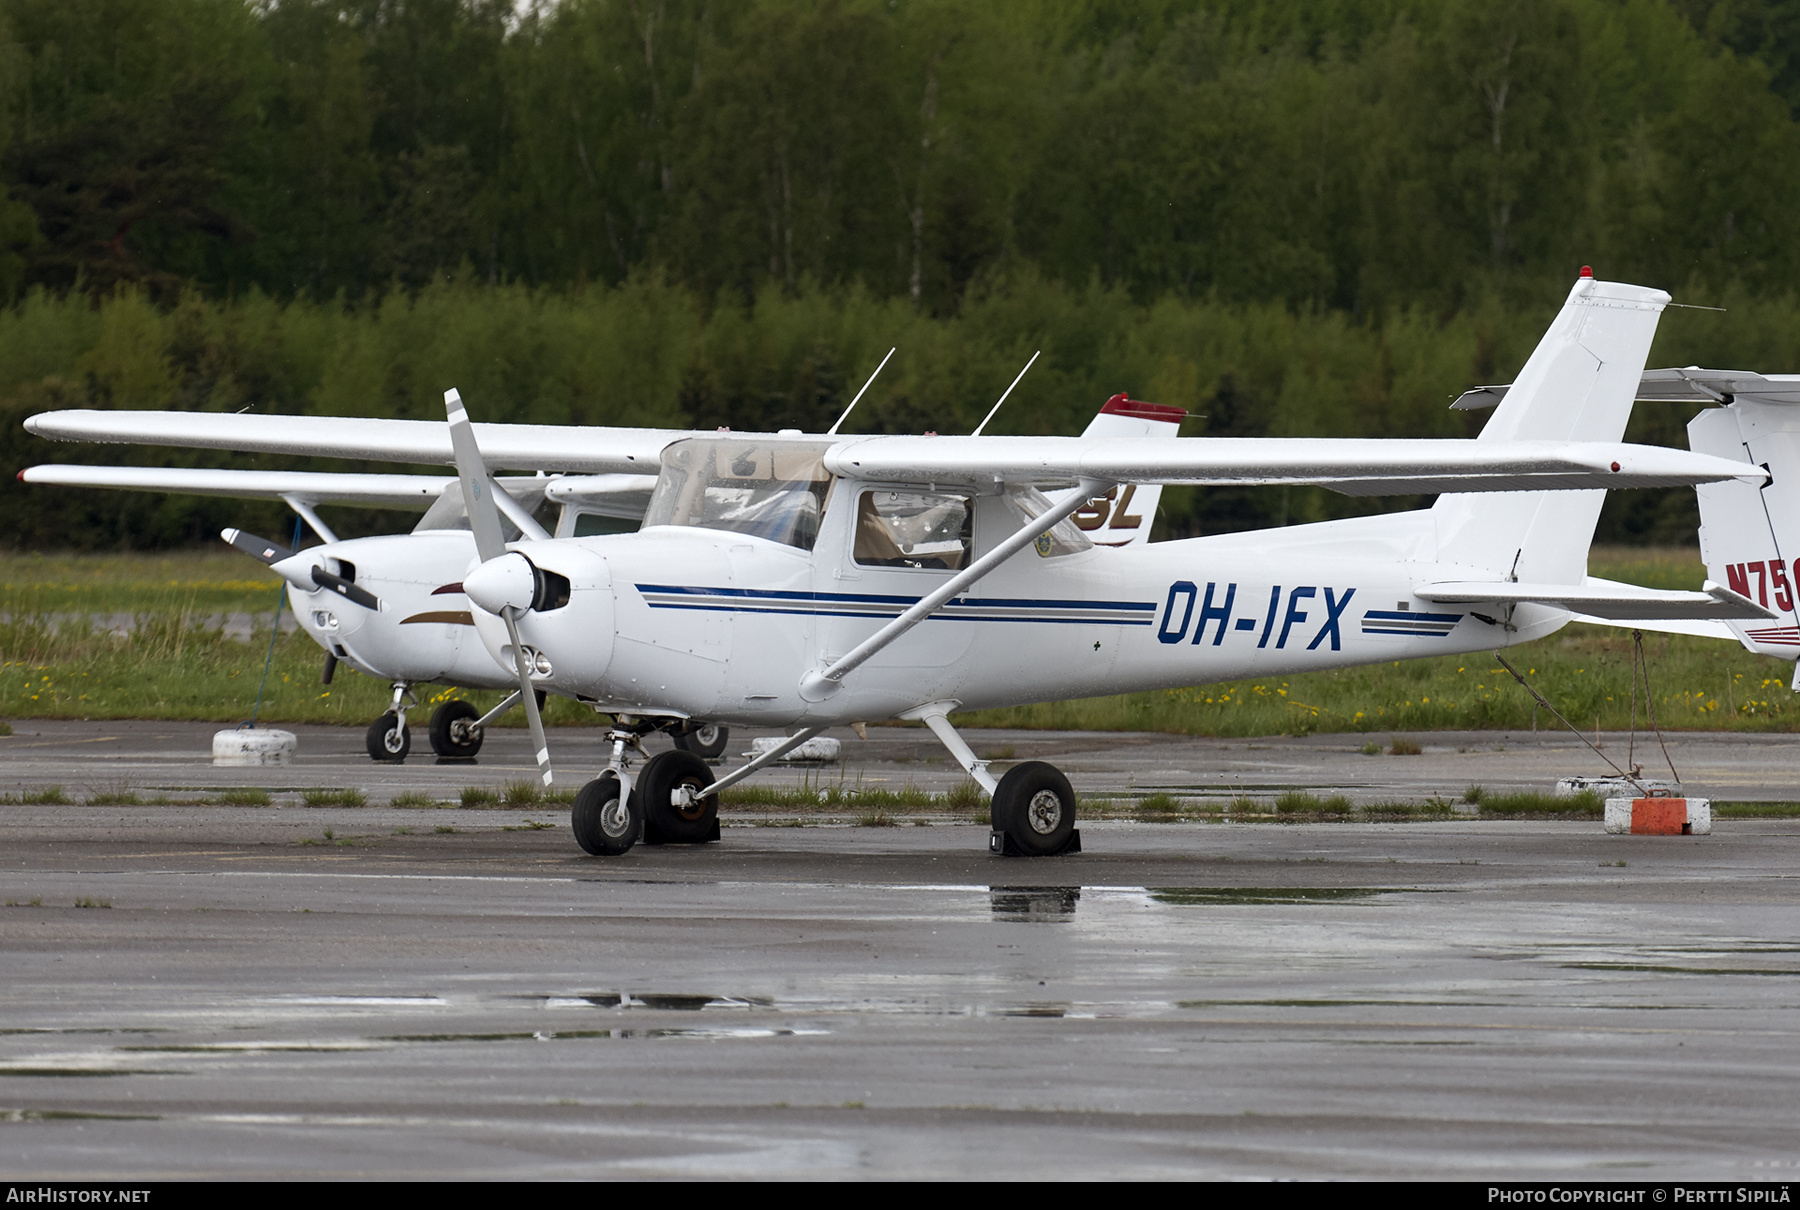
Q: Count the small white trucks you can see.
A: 0